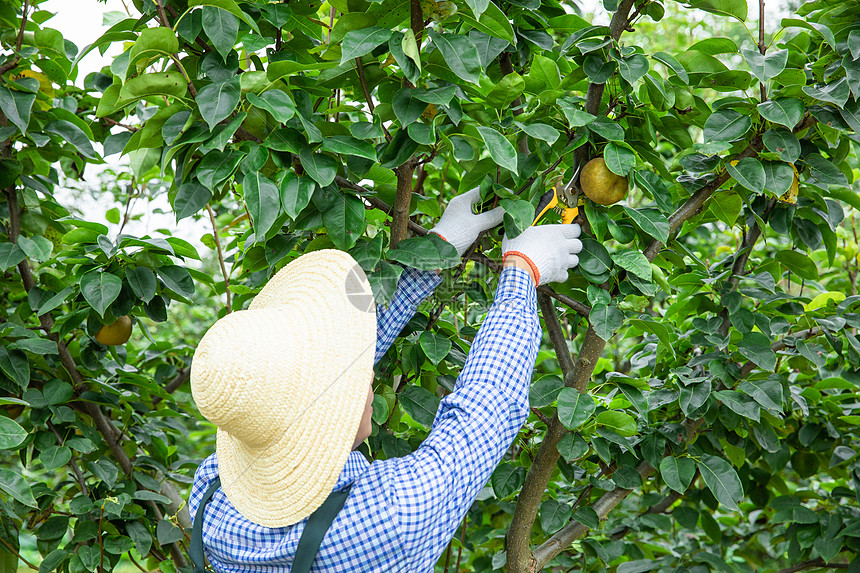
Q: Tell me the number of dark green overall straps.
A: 2